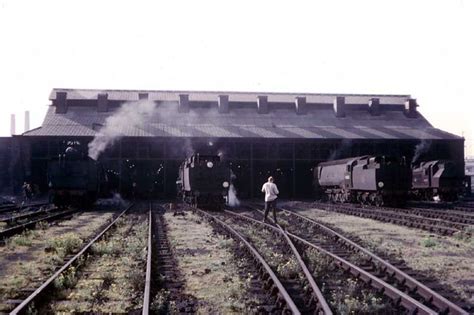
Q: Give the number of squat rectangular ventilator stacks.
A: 10